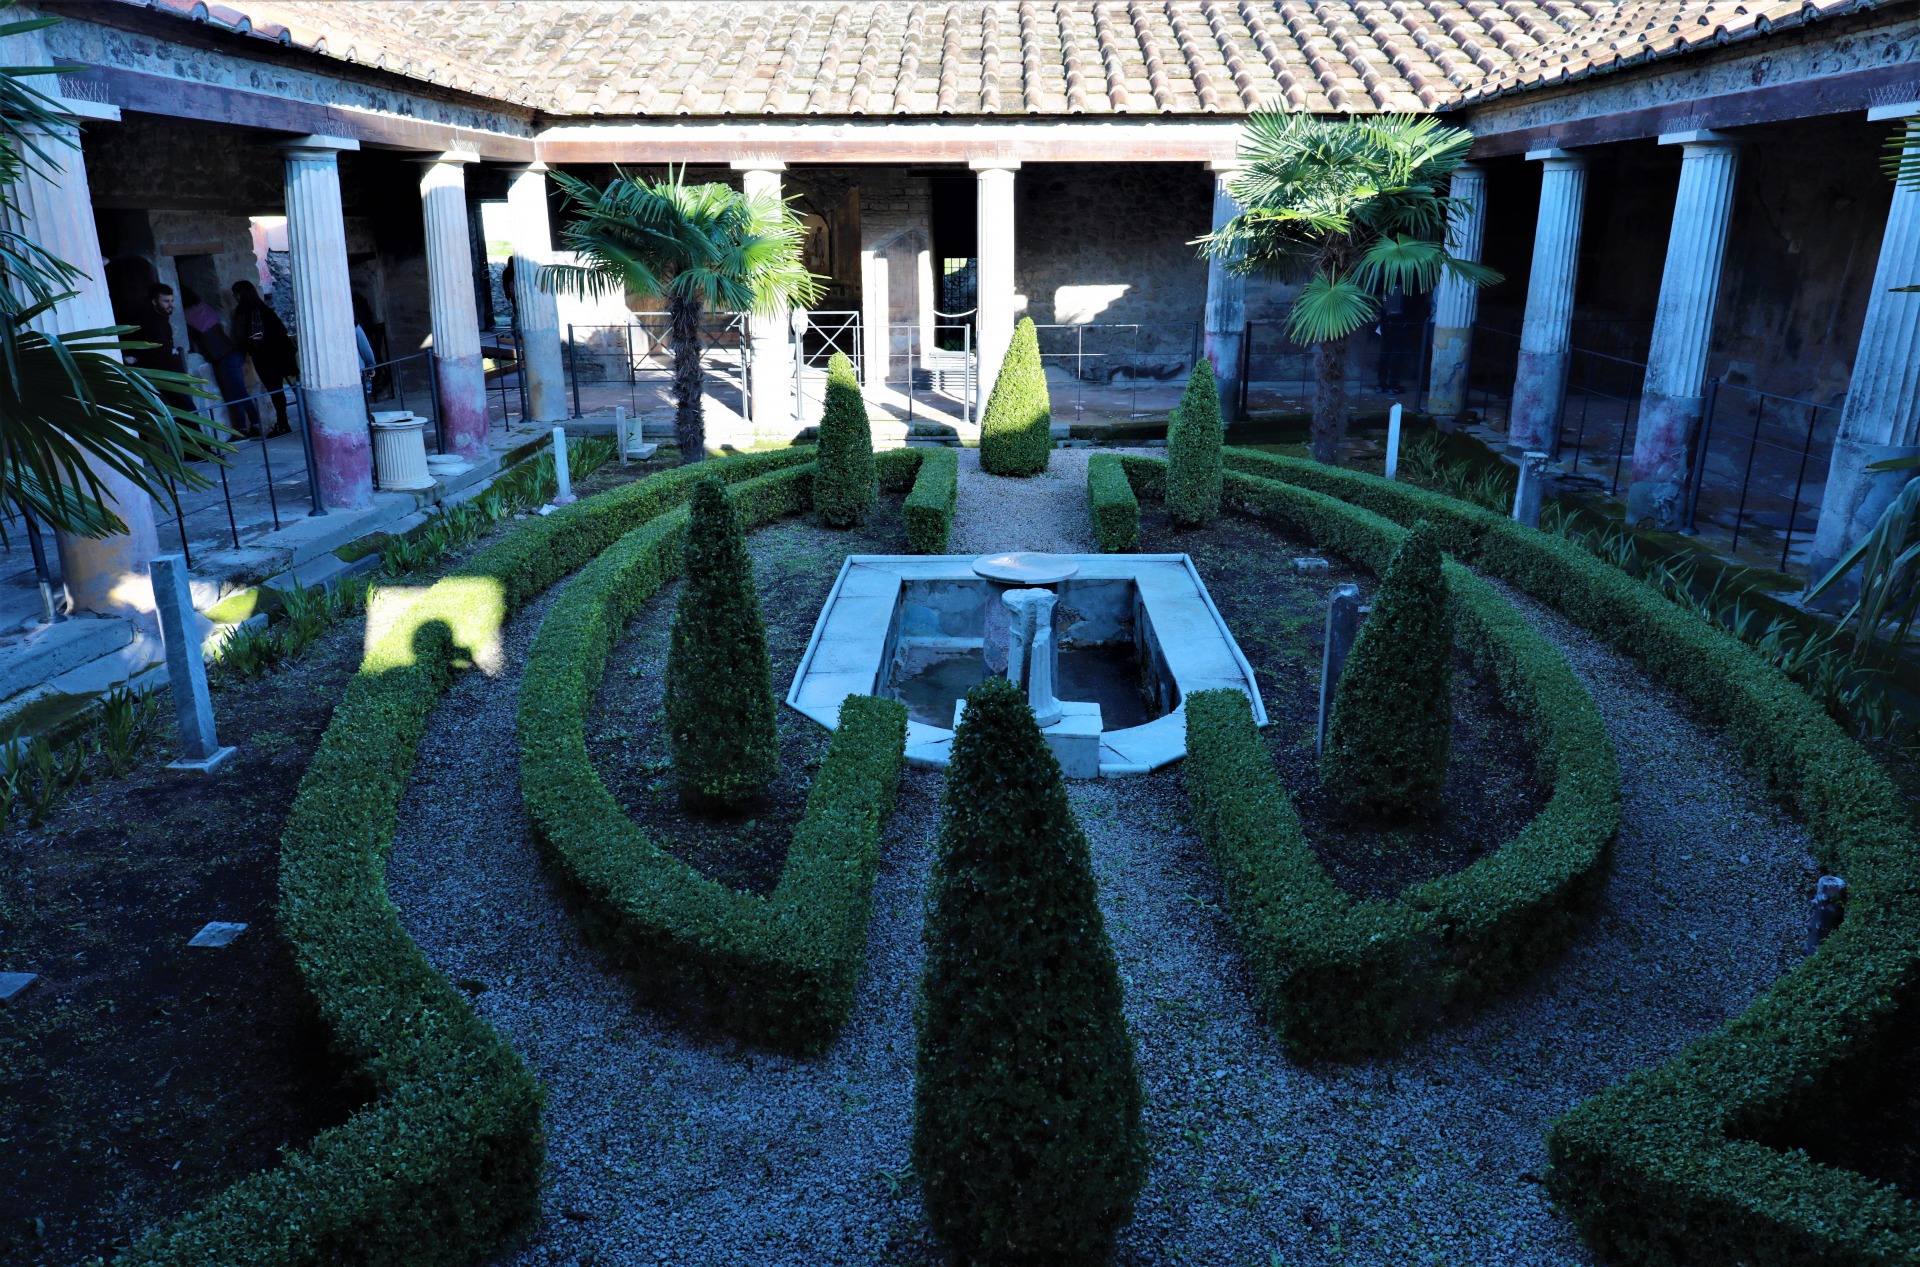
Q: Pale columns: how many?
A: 11